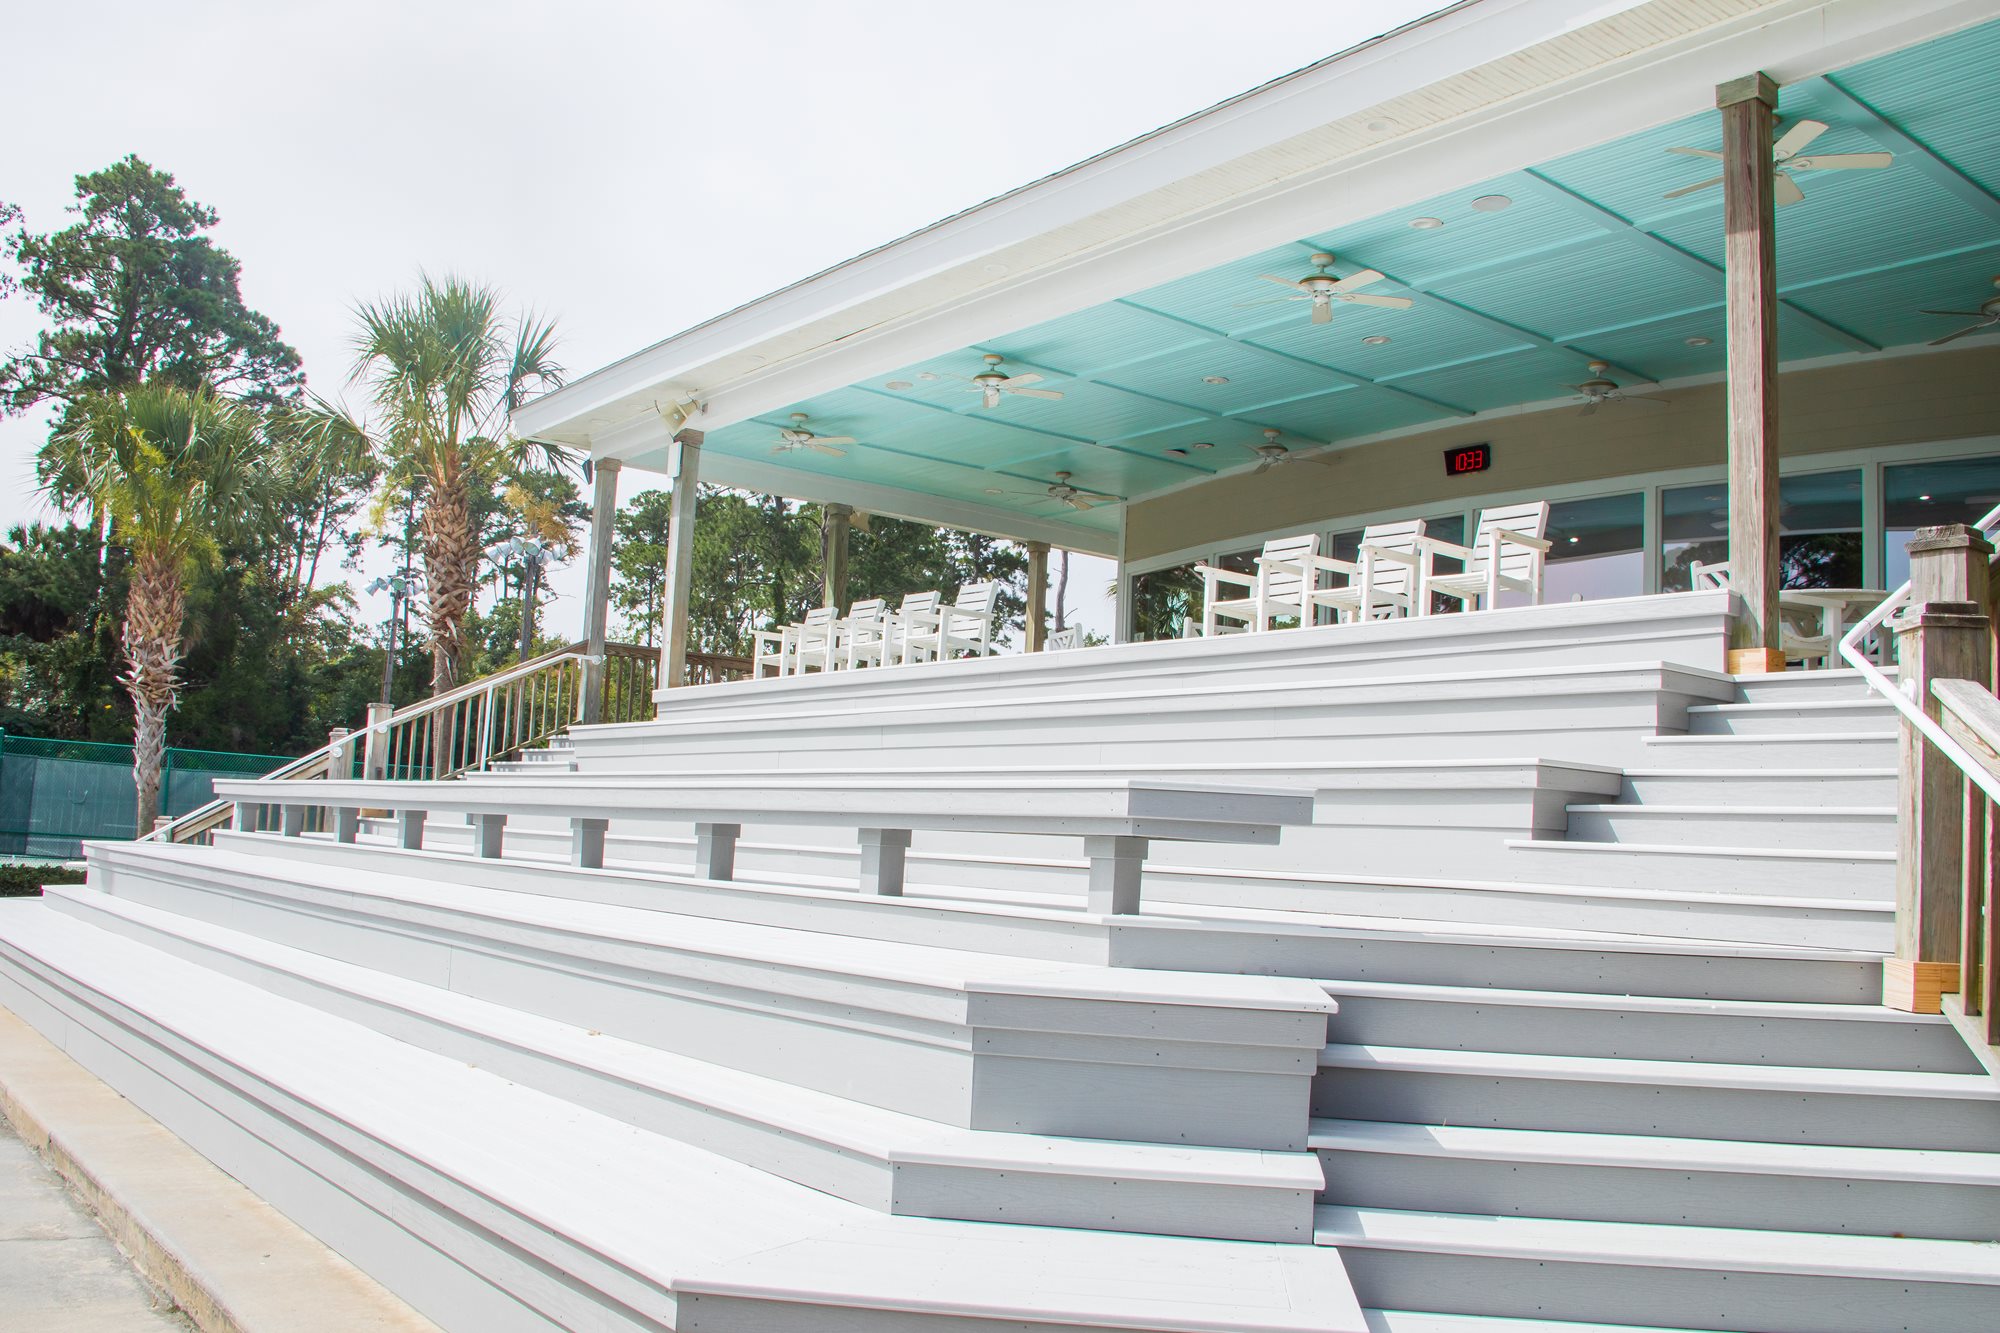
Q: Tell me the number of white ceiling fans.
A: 8